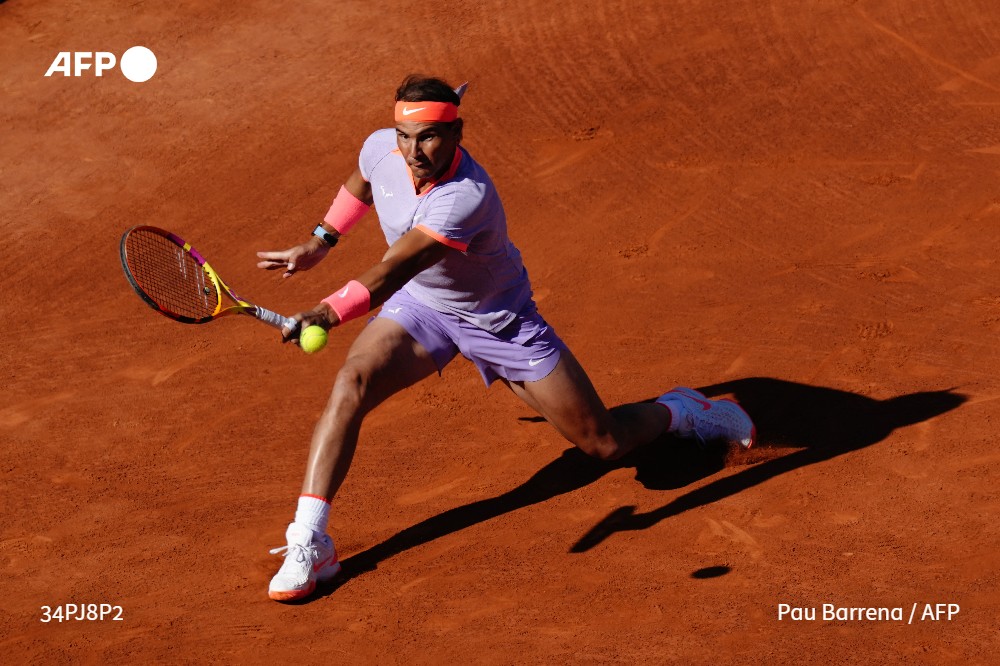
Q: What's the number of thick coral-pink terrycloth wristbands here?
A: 2